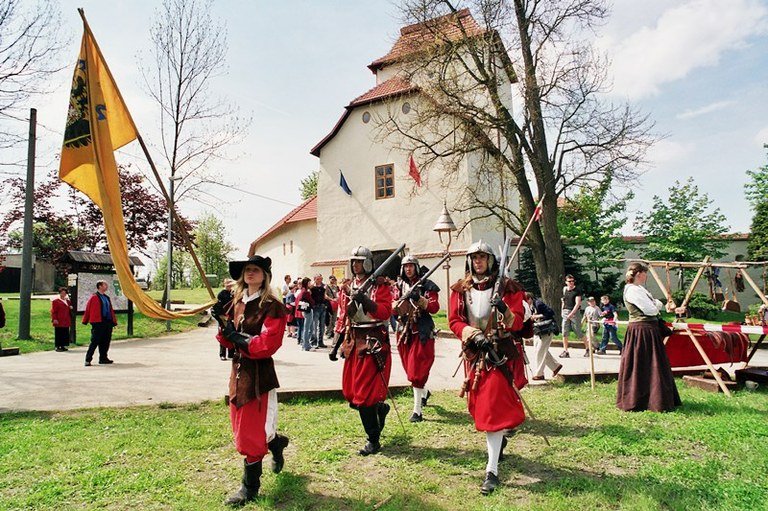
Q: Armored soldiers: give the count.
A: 3